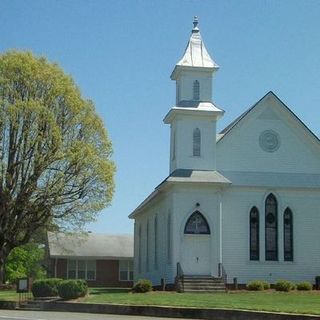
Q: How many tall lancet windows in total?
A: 3